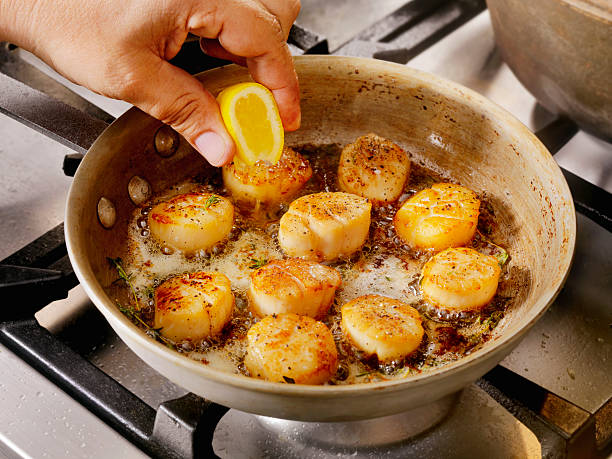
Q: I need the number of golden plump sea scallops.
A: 10